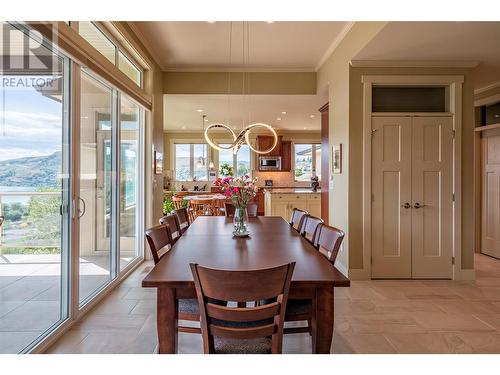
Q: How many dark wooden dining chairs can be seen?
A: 8